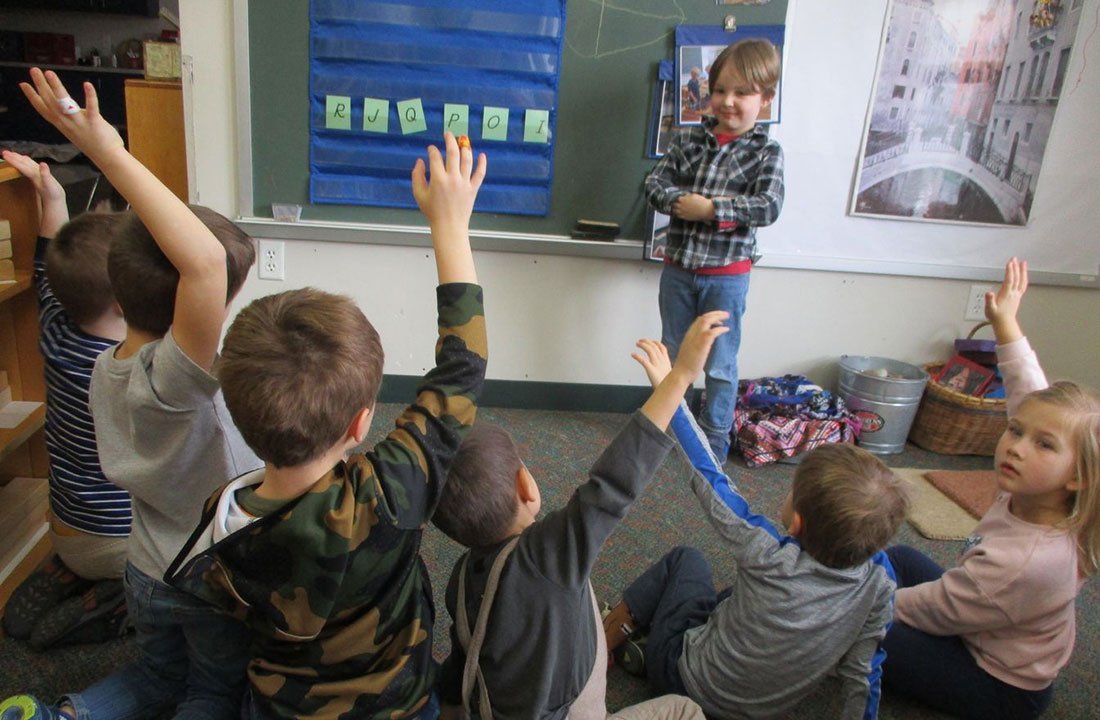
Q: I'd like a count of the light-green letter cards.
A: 6